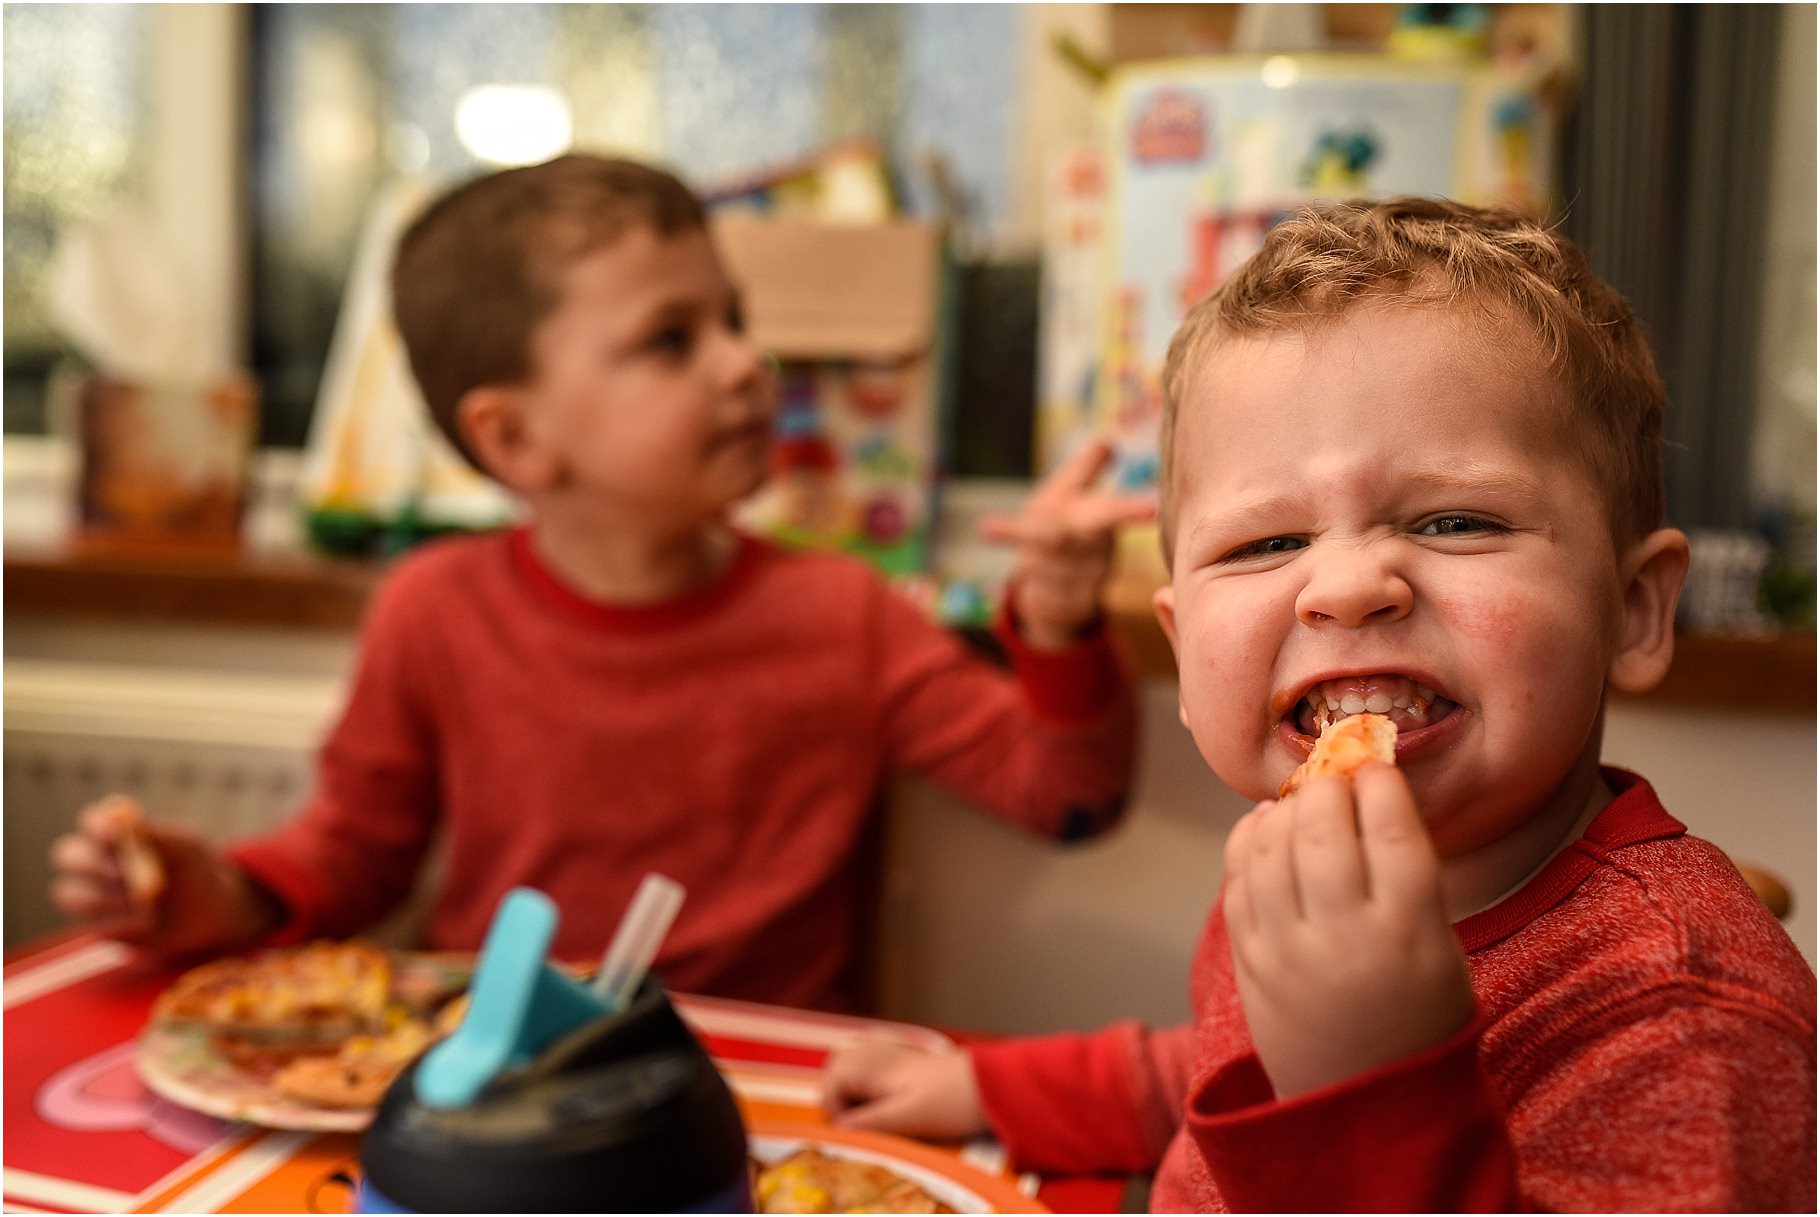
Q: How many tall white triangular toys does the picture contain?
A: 1